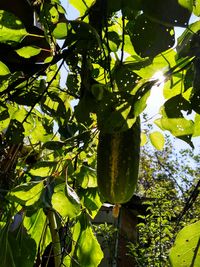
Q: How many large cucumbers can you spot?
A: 1